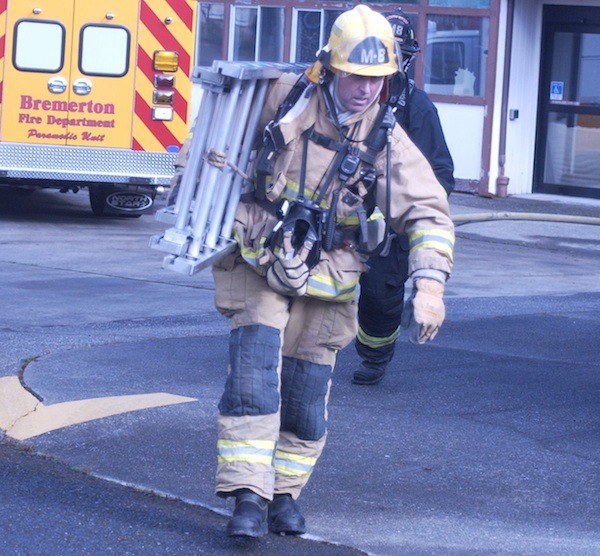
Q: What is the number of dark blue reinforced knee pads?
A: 2